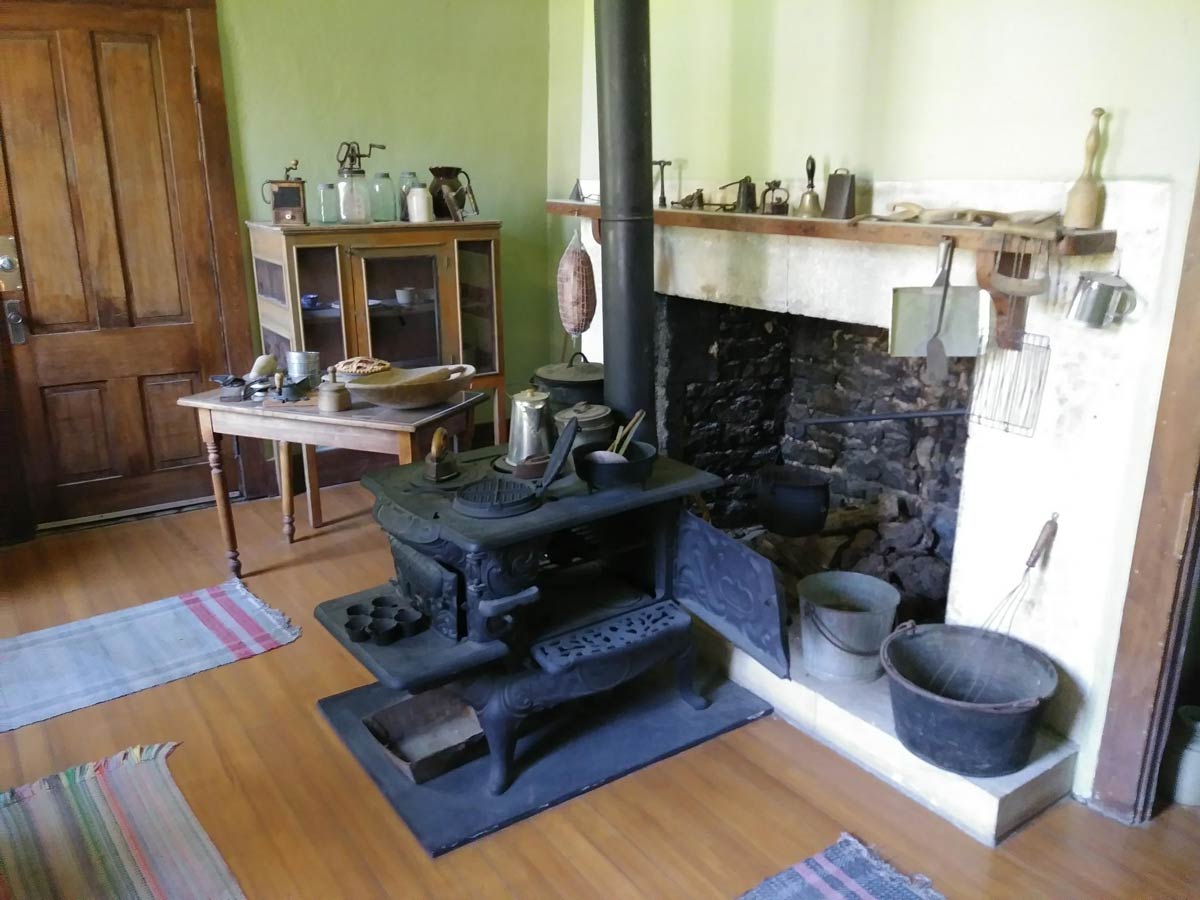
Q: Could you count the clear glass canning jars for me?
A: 3